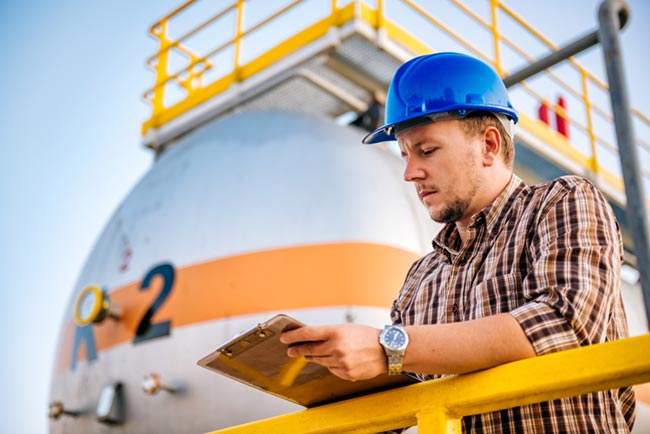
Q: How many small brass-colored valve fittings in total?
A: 2